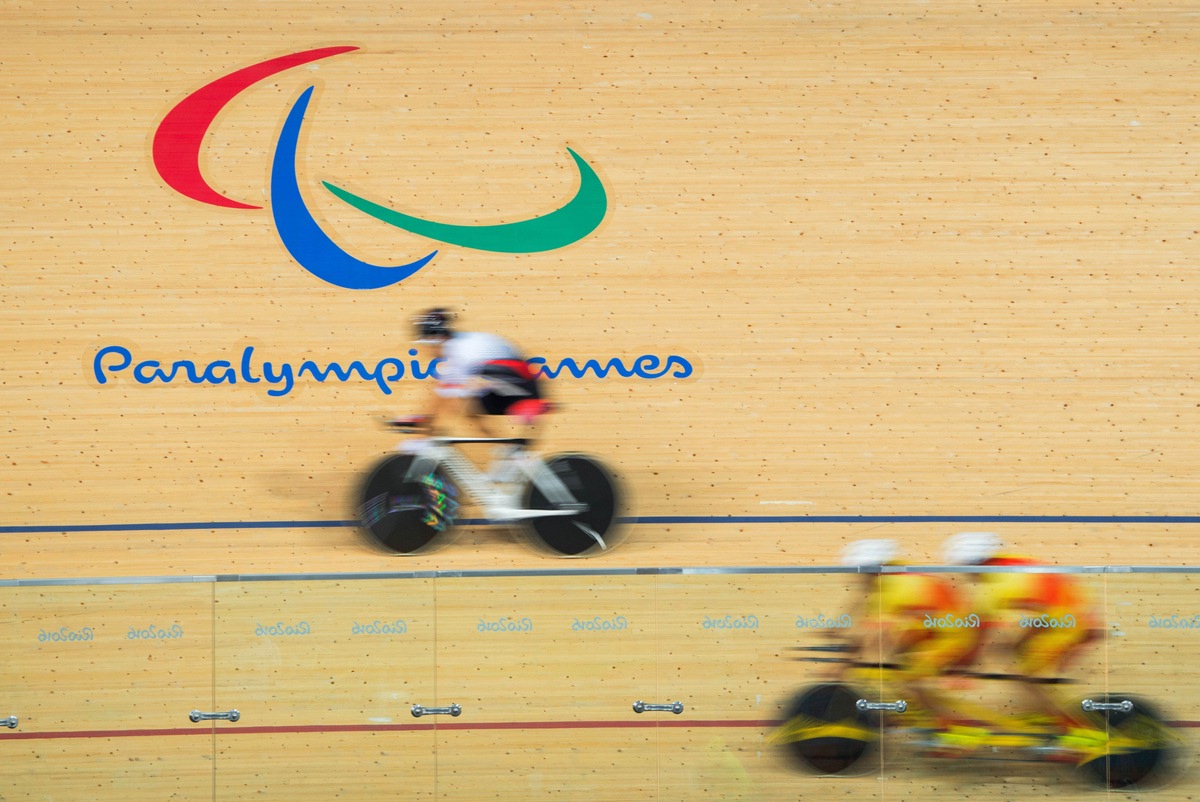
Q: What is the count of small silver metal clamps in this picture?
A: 6